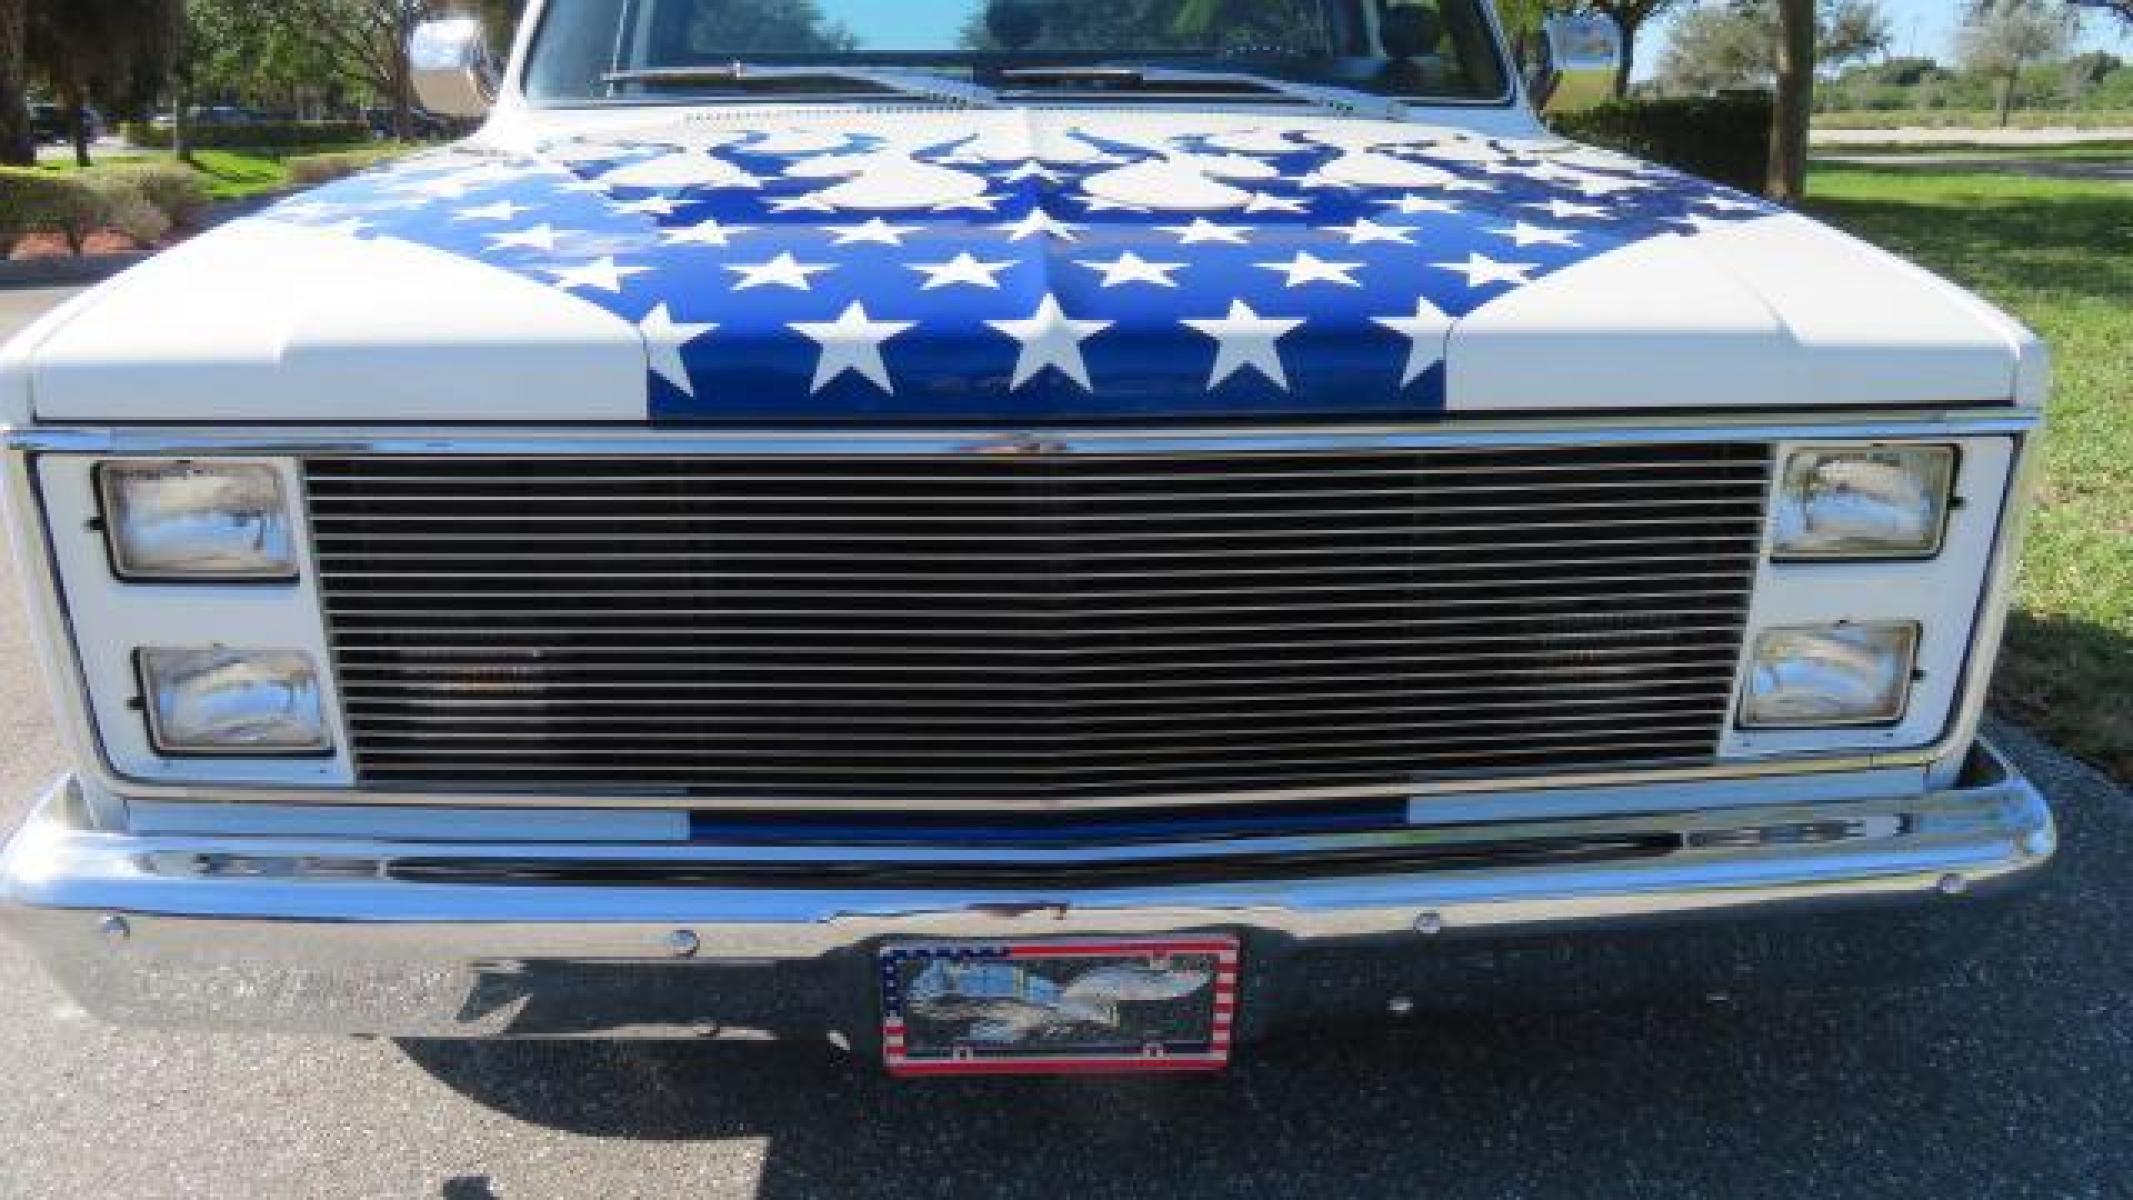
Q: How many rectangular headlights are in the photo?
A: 4